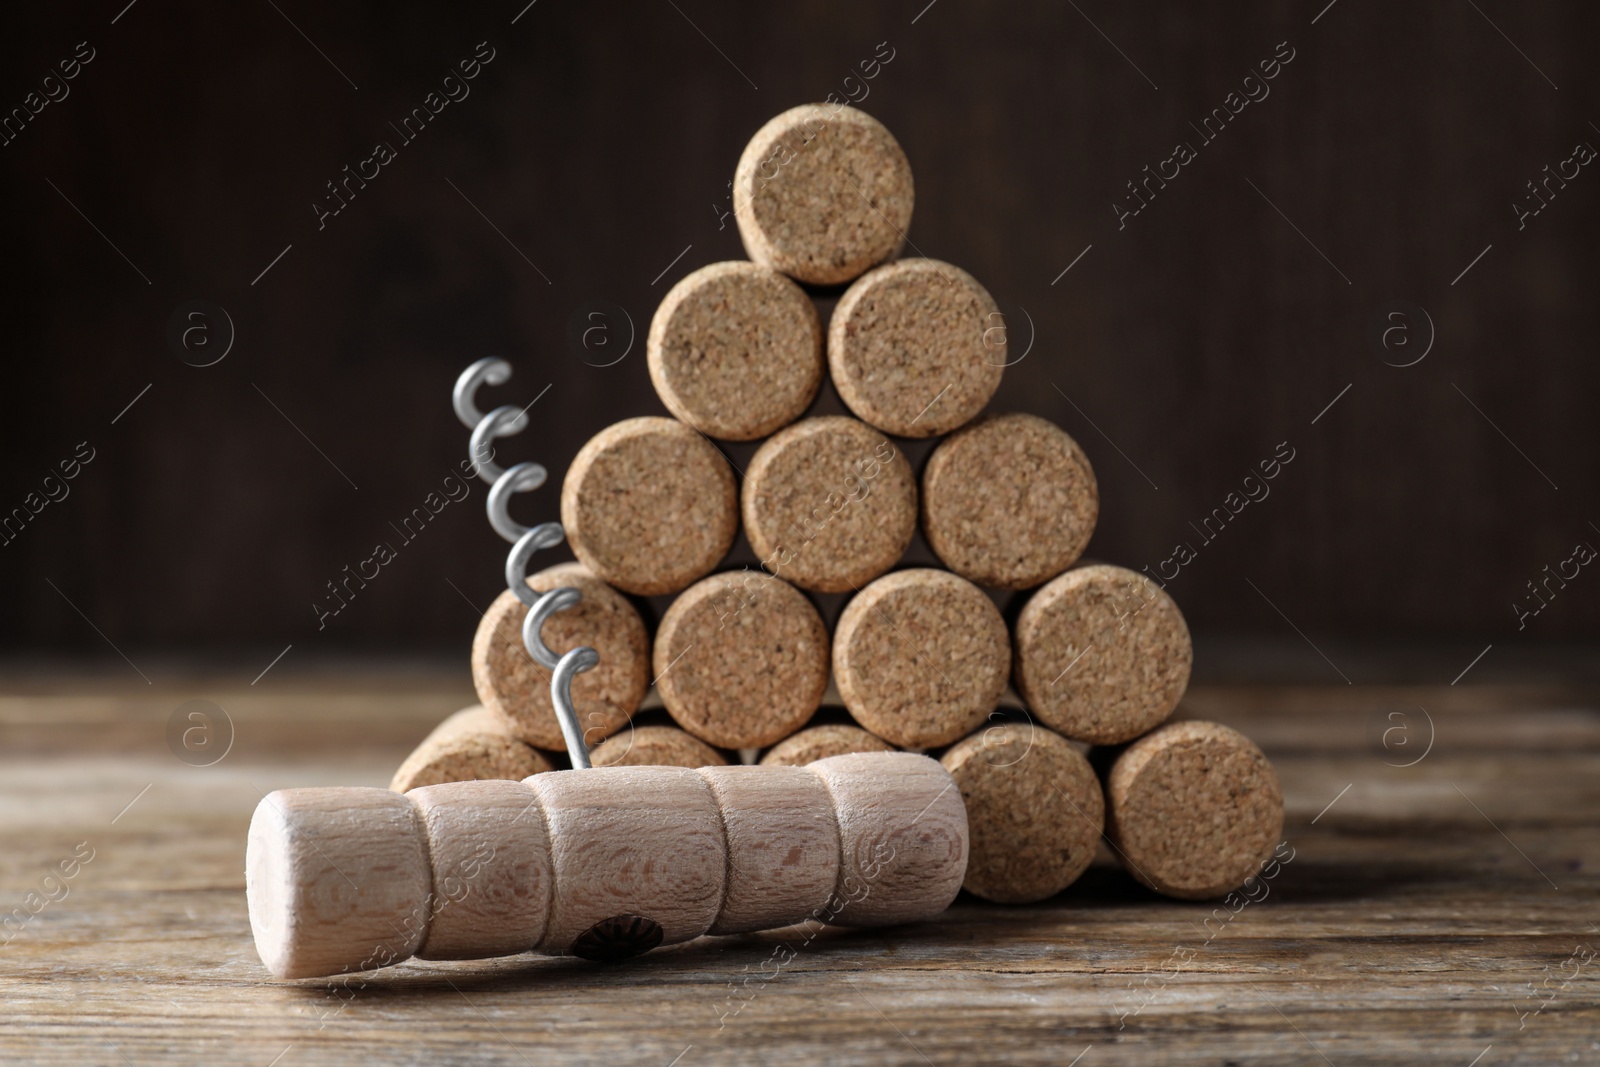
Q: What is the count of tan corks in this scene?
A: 15